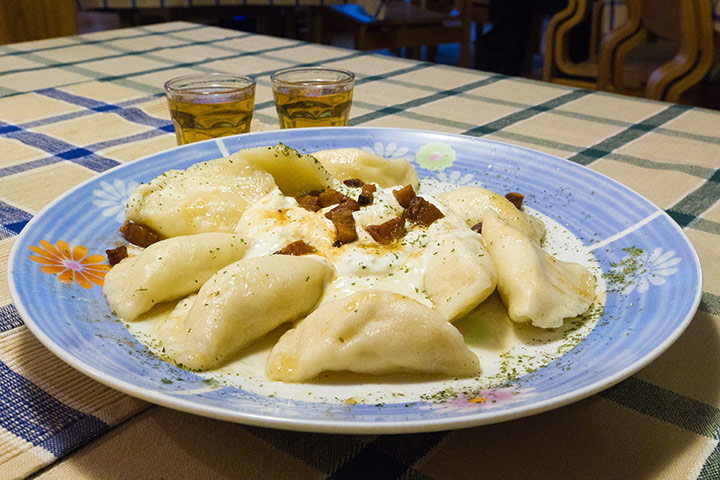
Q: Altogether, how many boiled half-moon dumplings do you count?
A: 9